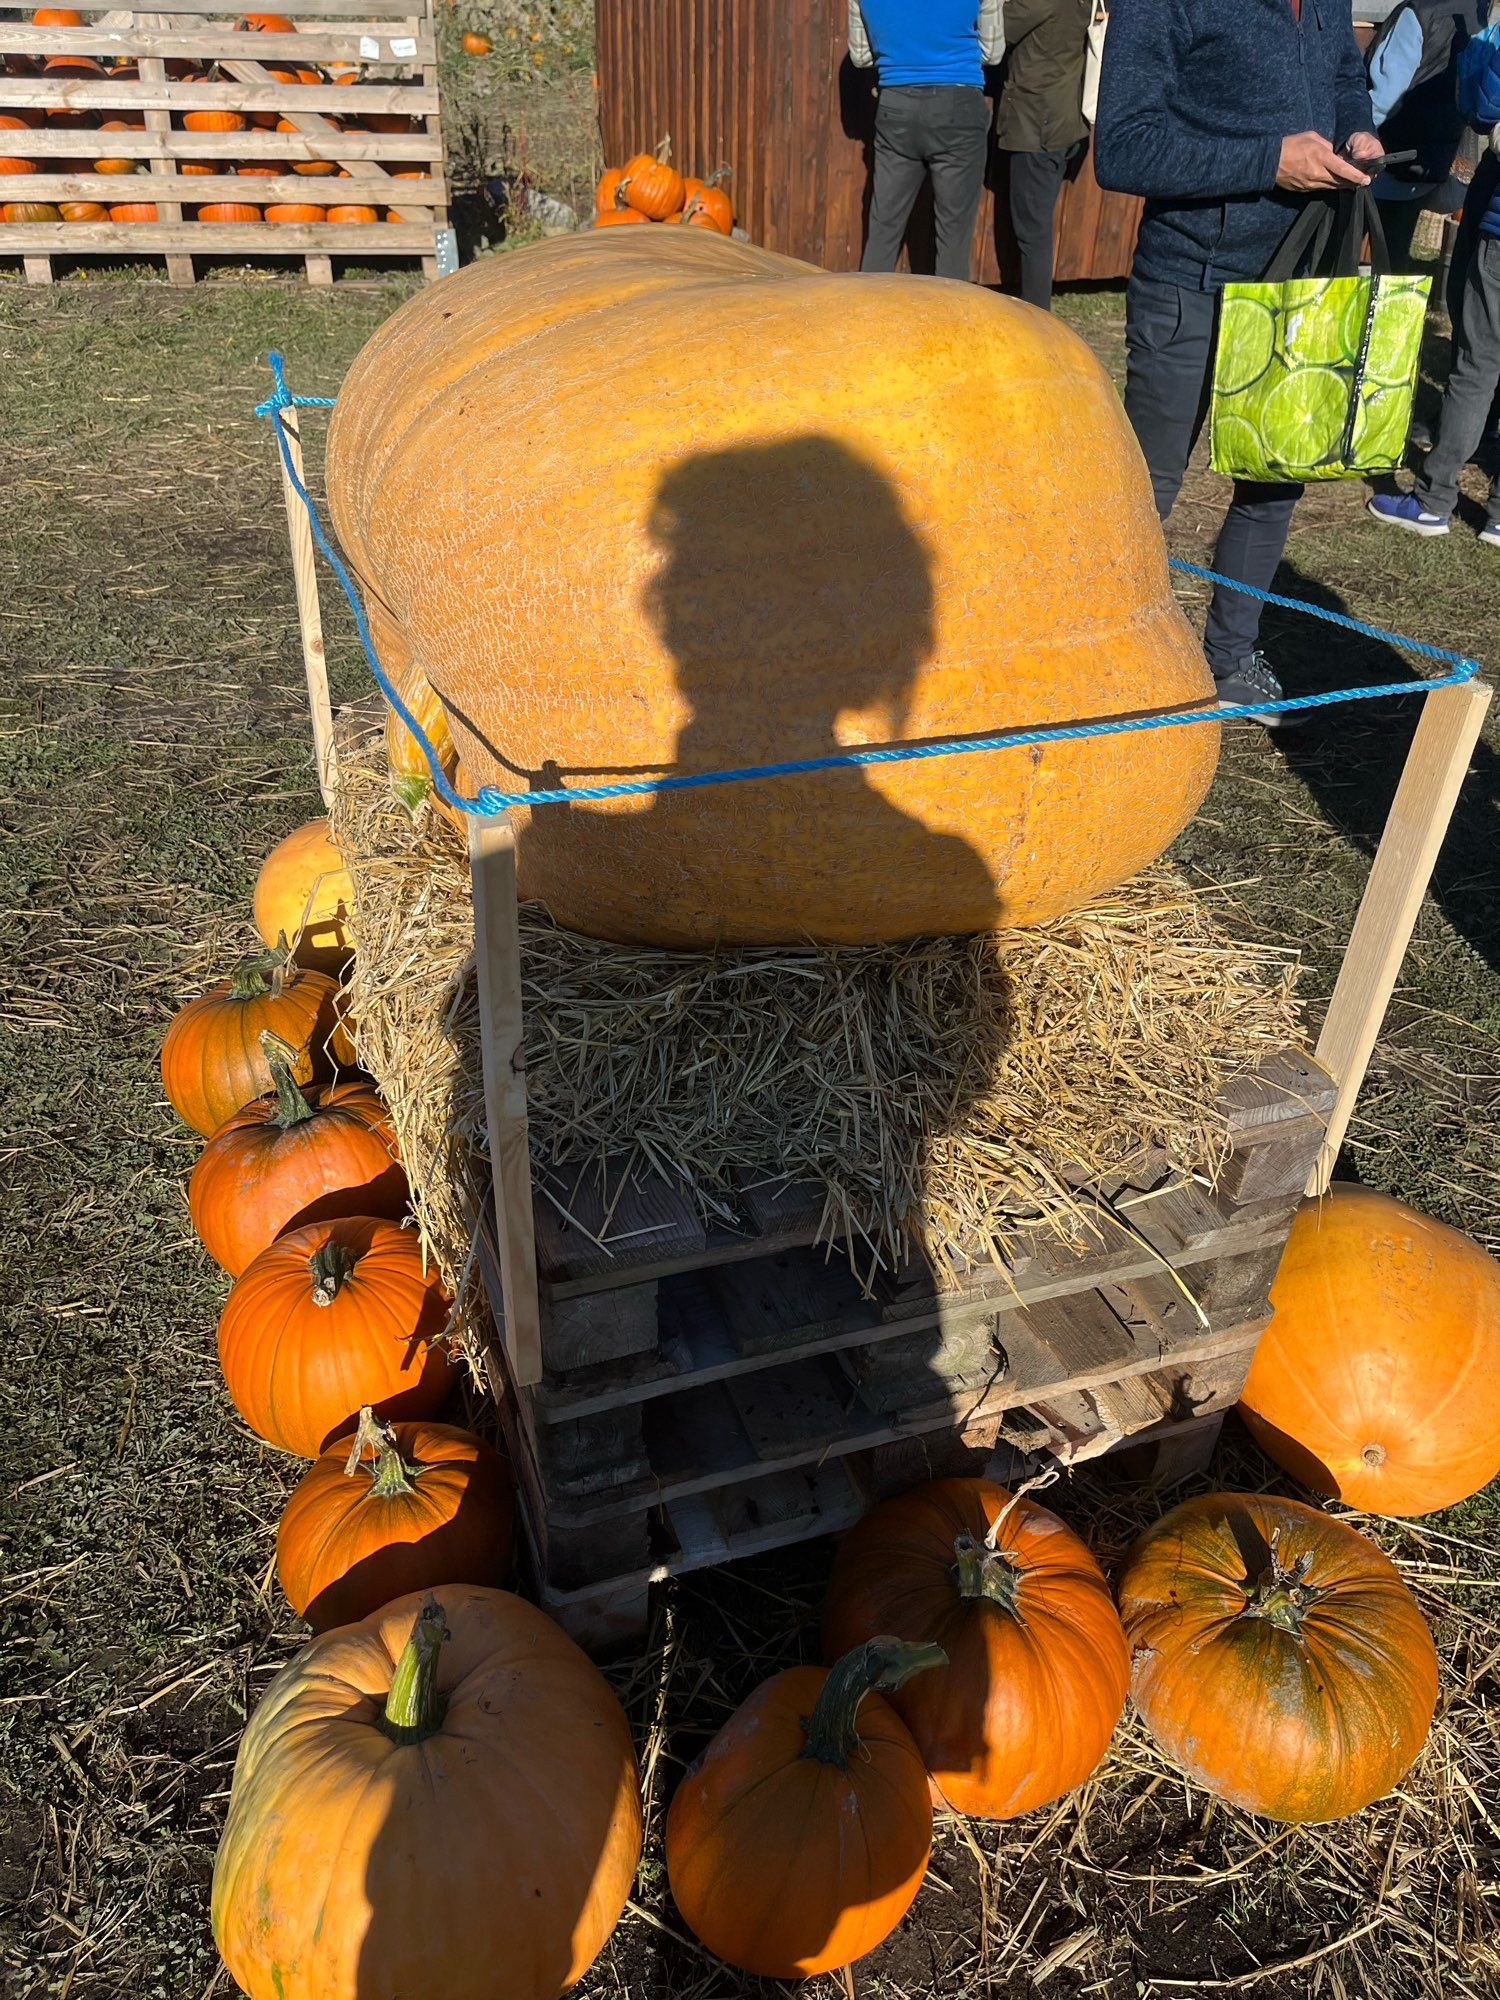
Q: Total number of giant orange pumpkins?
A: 1